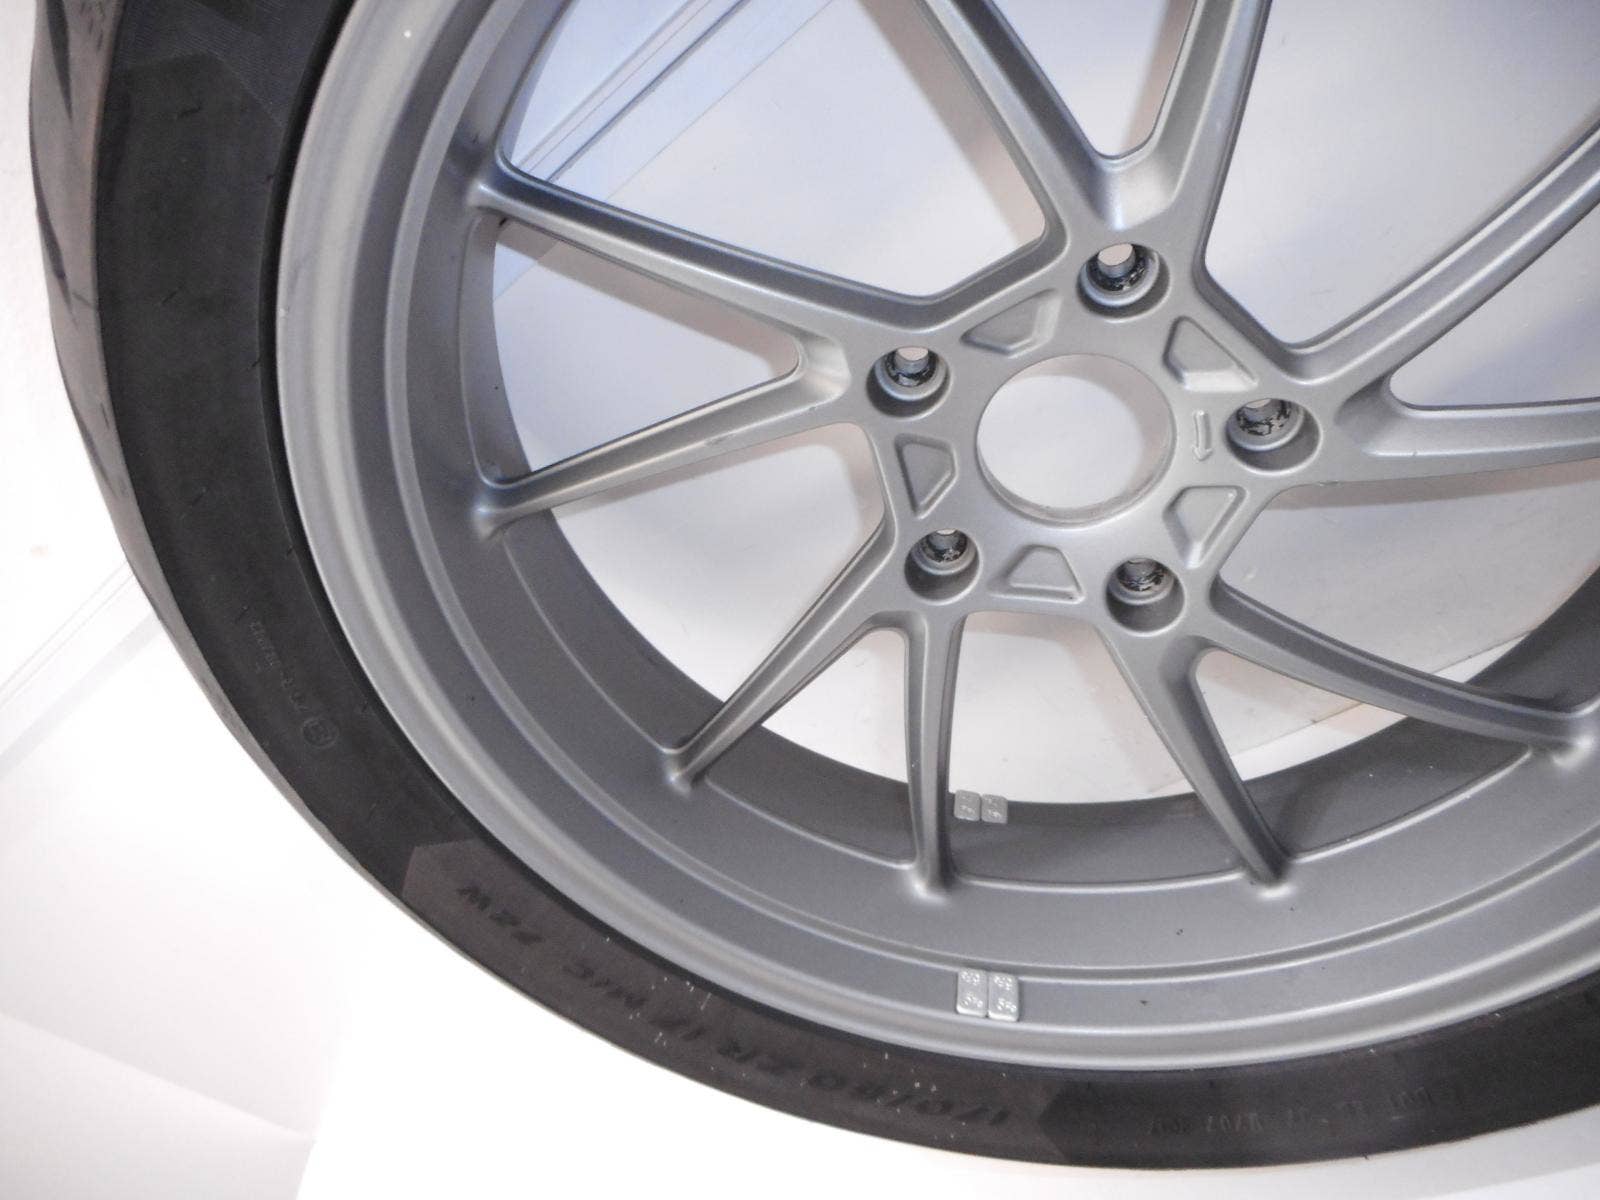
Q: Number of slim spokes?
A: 10